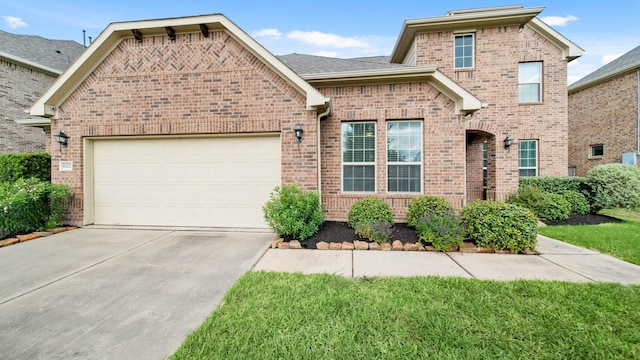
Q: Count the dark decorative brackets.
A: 3